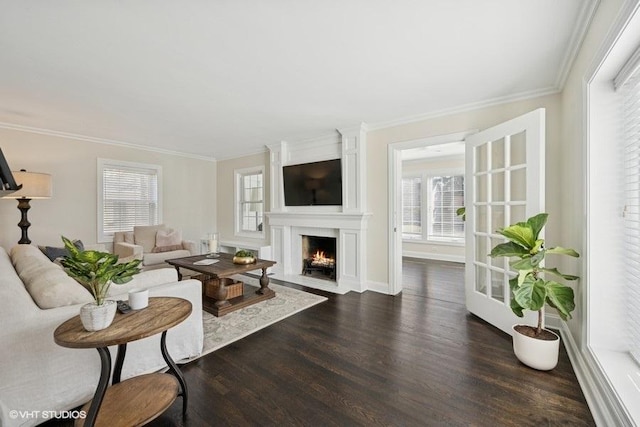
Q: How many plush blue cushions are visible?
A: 1